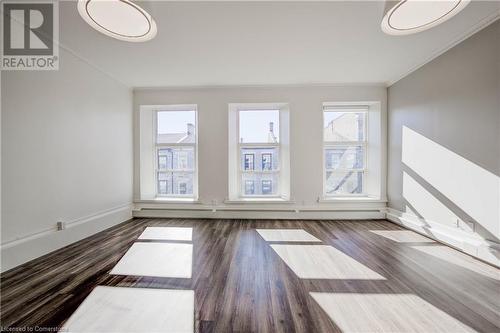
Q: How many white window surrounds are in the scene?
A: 3